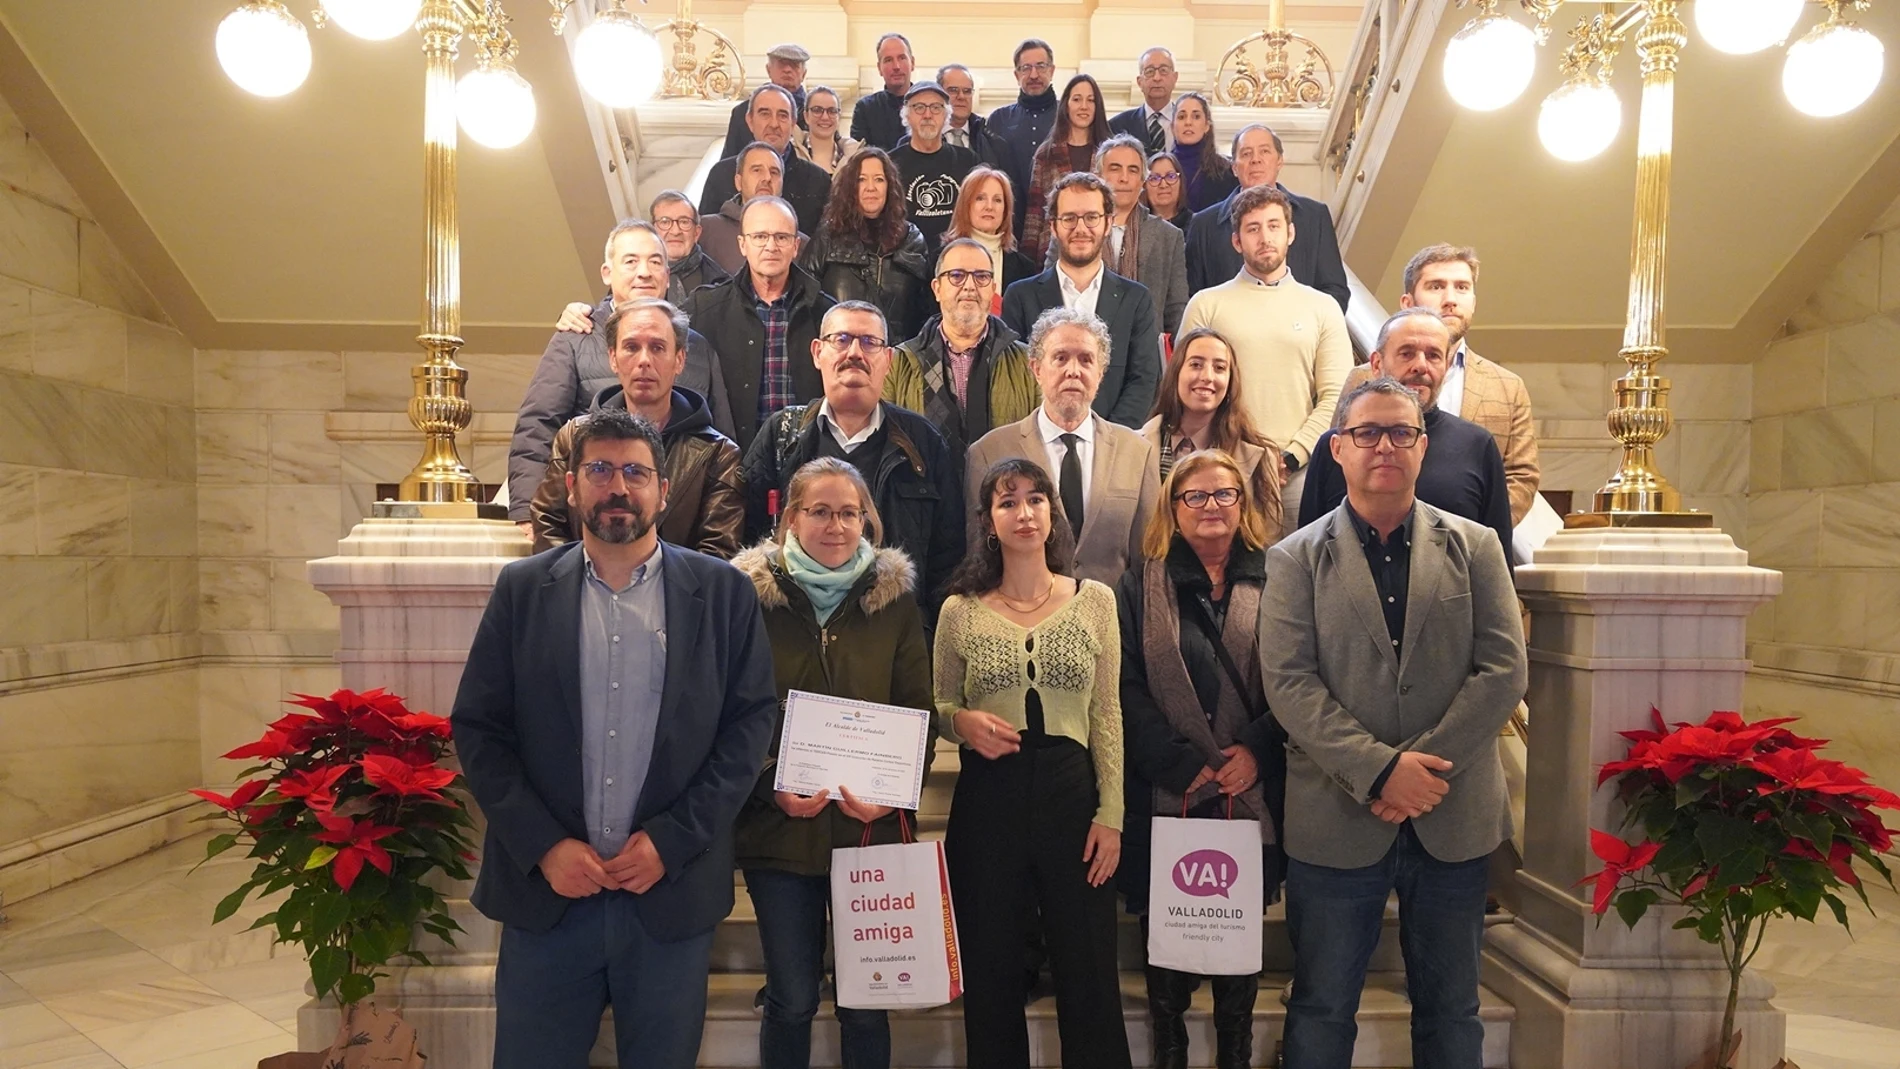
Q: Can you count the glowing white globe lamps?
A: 8